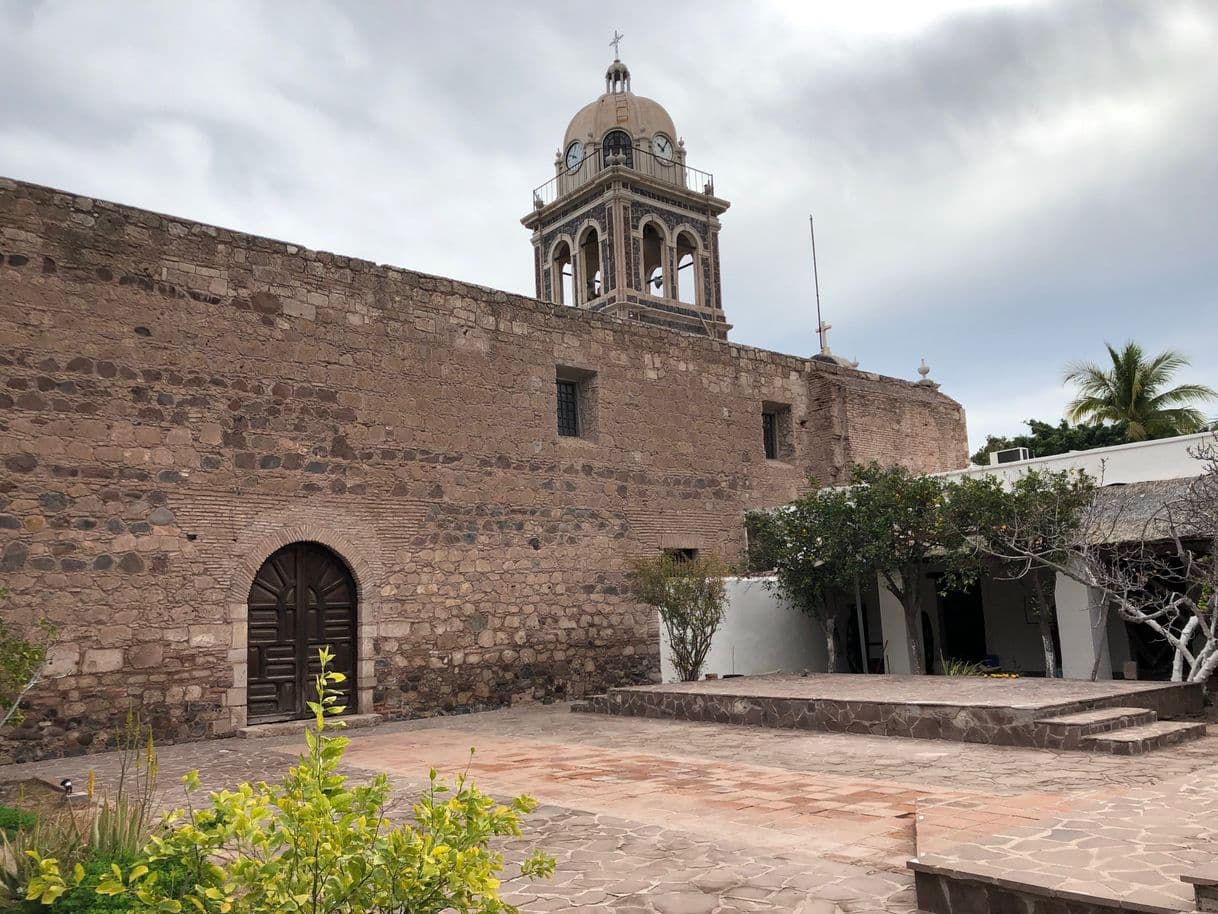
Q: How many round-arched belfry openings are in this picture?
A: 4